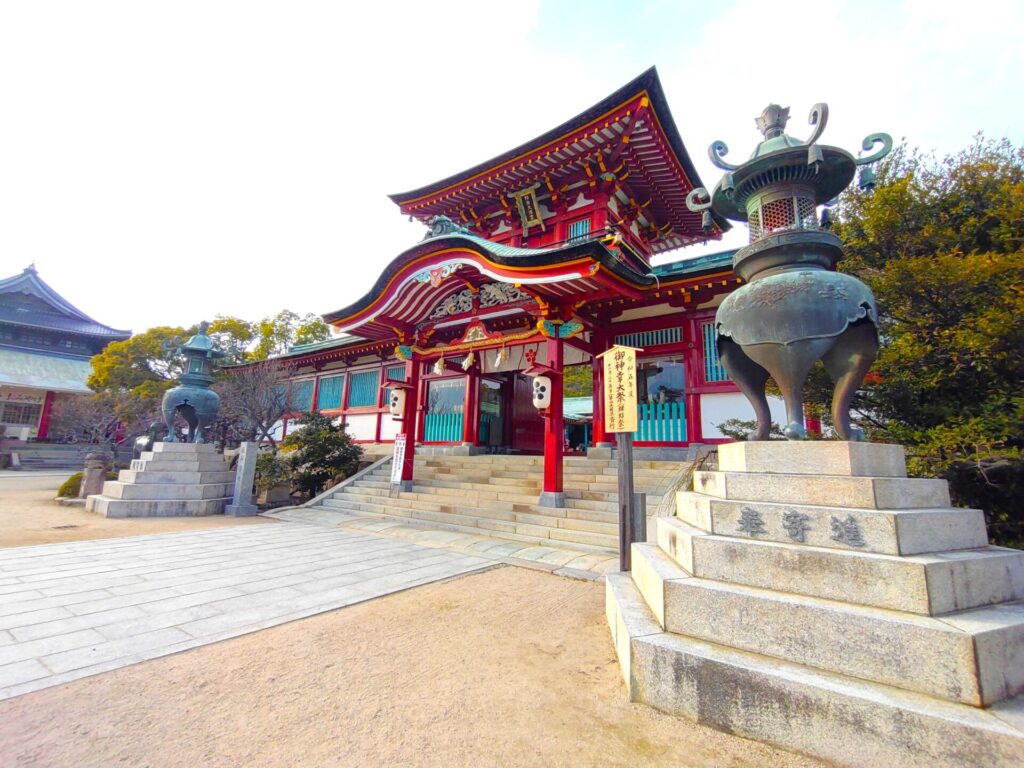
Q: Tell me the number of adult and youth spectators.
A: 0